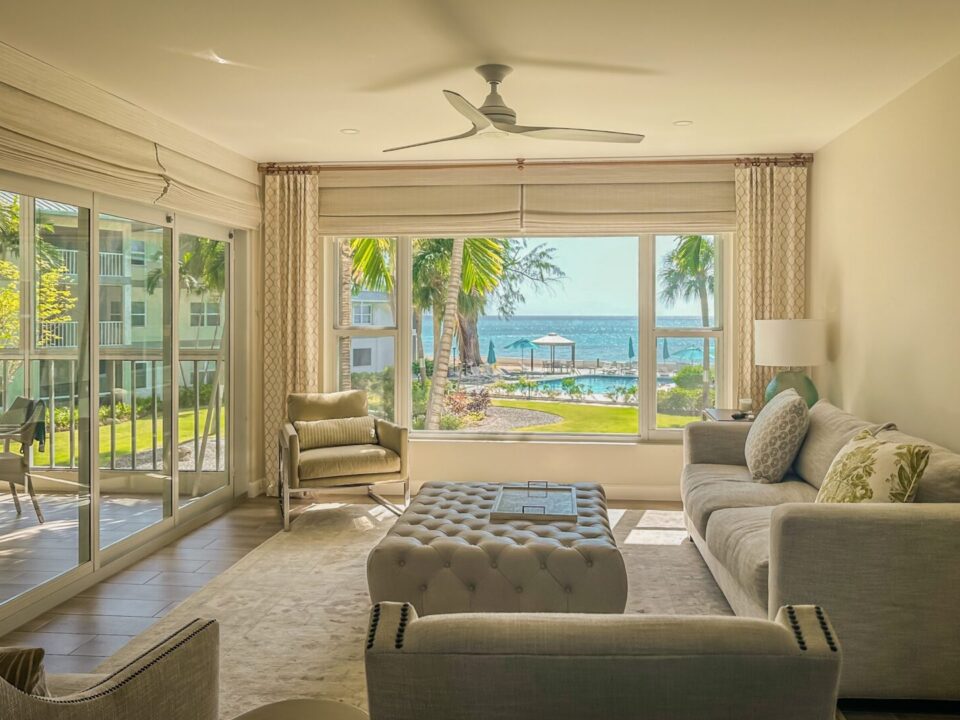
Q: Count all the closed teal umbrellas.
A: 3